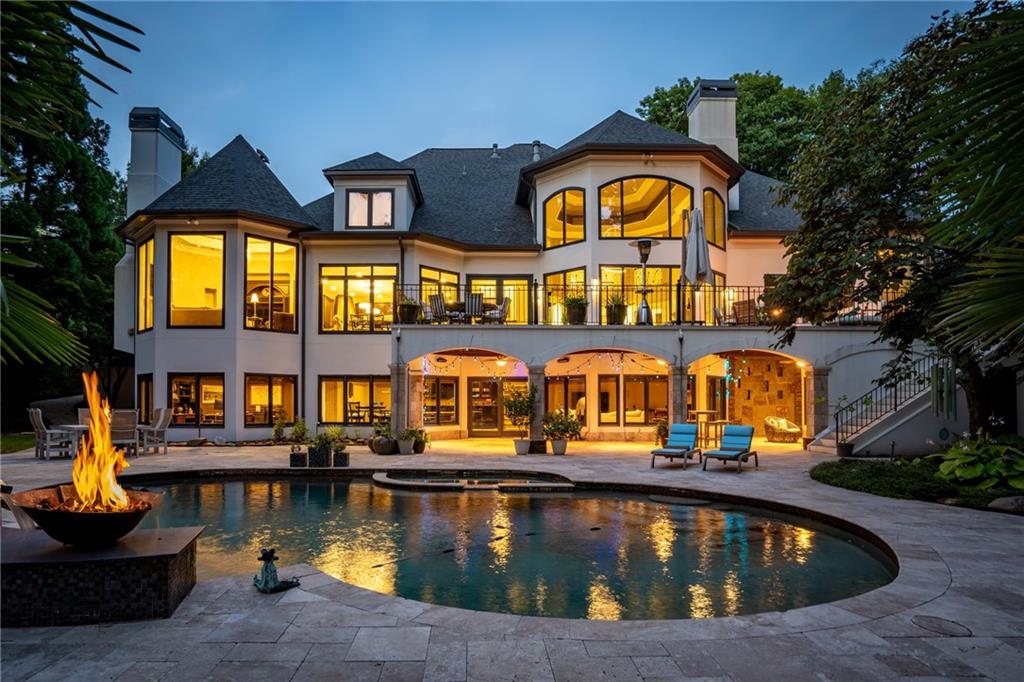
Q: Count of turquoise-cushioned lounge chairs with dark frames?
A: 2